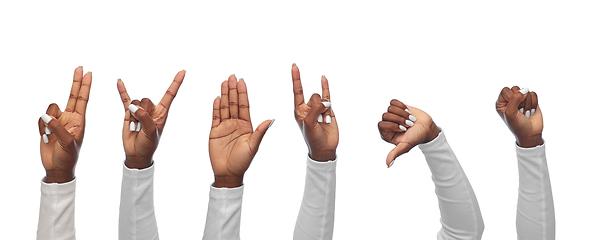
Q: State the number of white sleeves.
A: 6